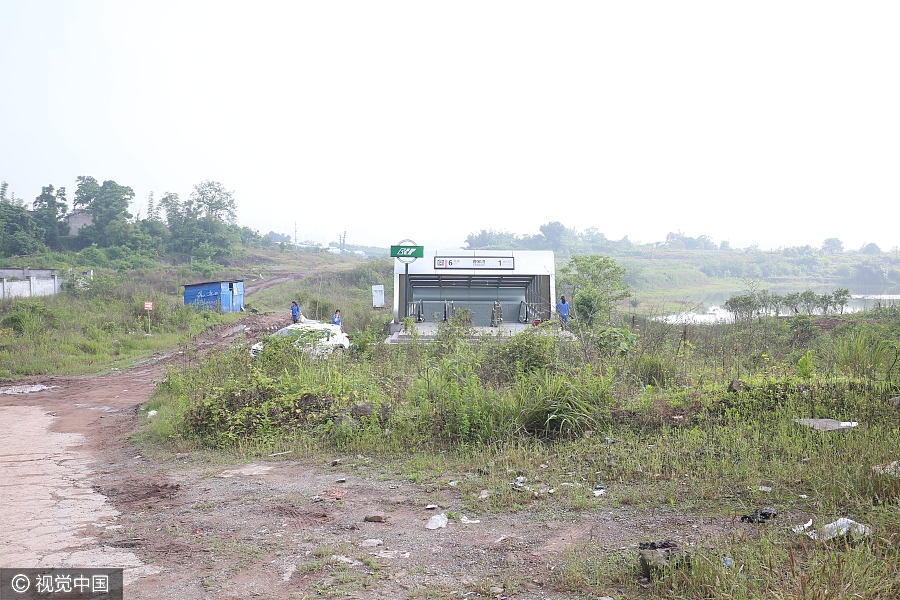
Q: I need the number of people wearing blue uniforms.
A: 3